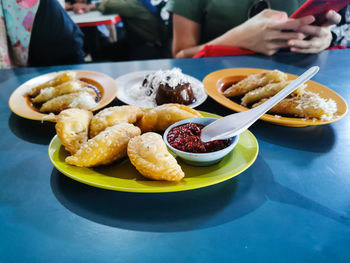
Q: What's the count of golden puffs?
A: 5